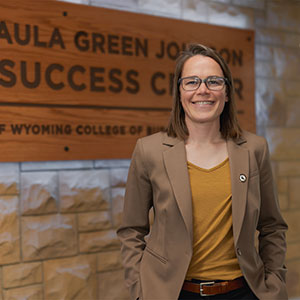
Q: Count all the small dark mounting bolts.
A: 3